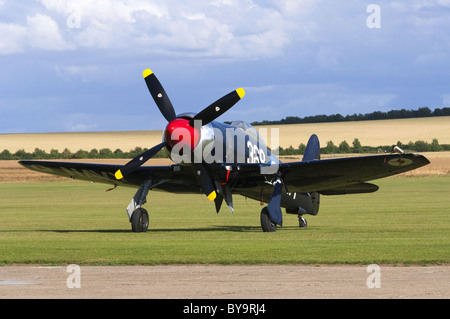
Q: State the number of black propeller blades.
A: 4